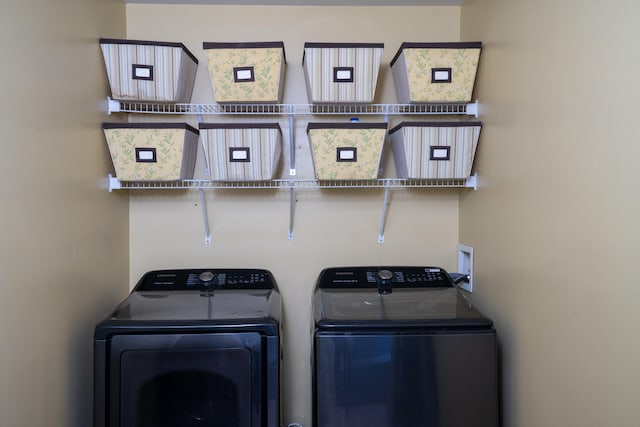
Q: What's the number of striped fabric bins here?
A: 4